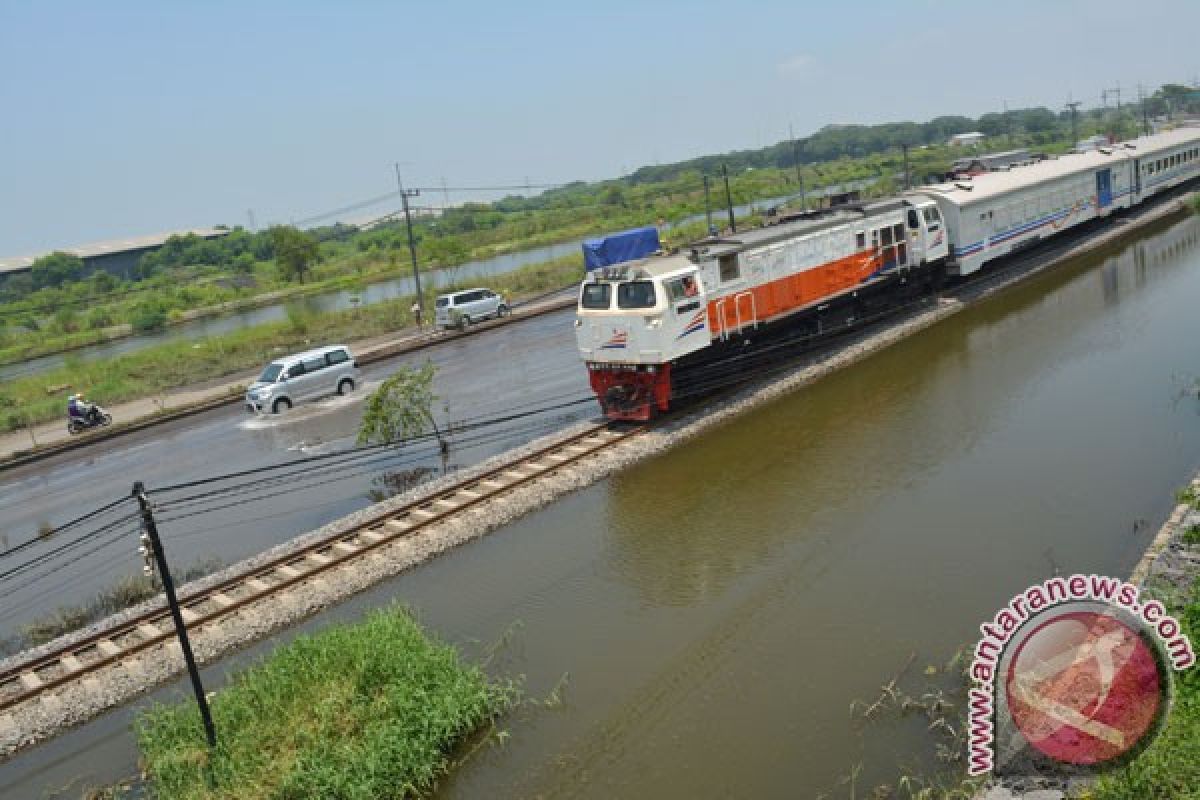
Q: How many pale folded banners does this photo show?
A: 0